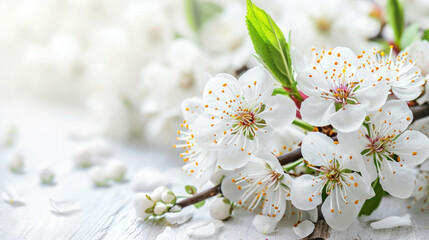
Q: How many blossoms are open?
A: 7